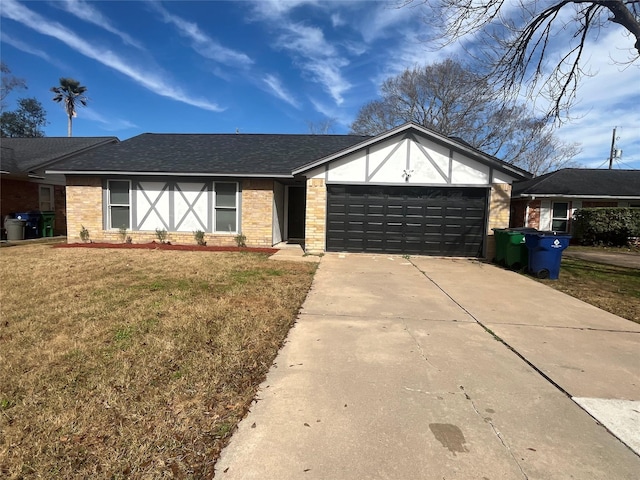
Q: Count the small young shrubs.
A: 5